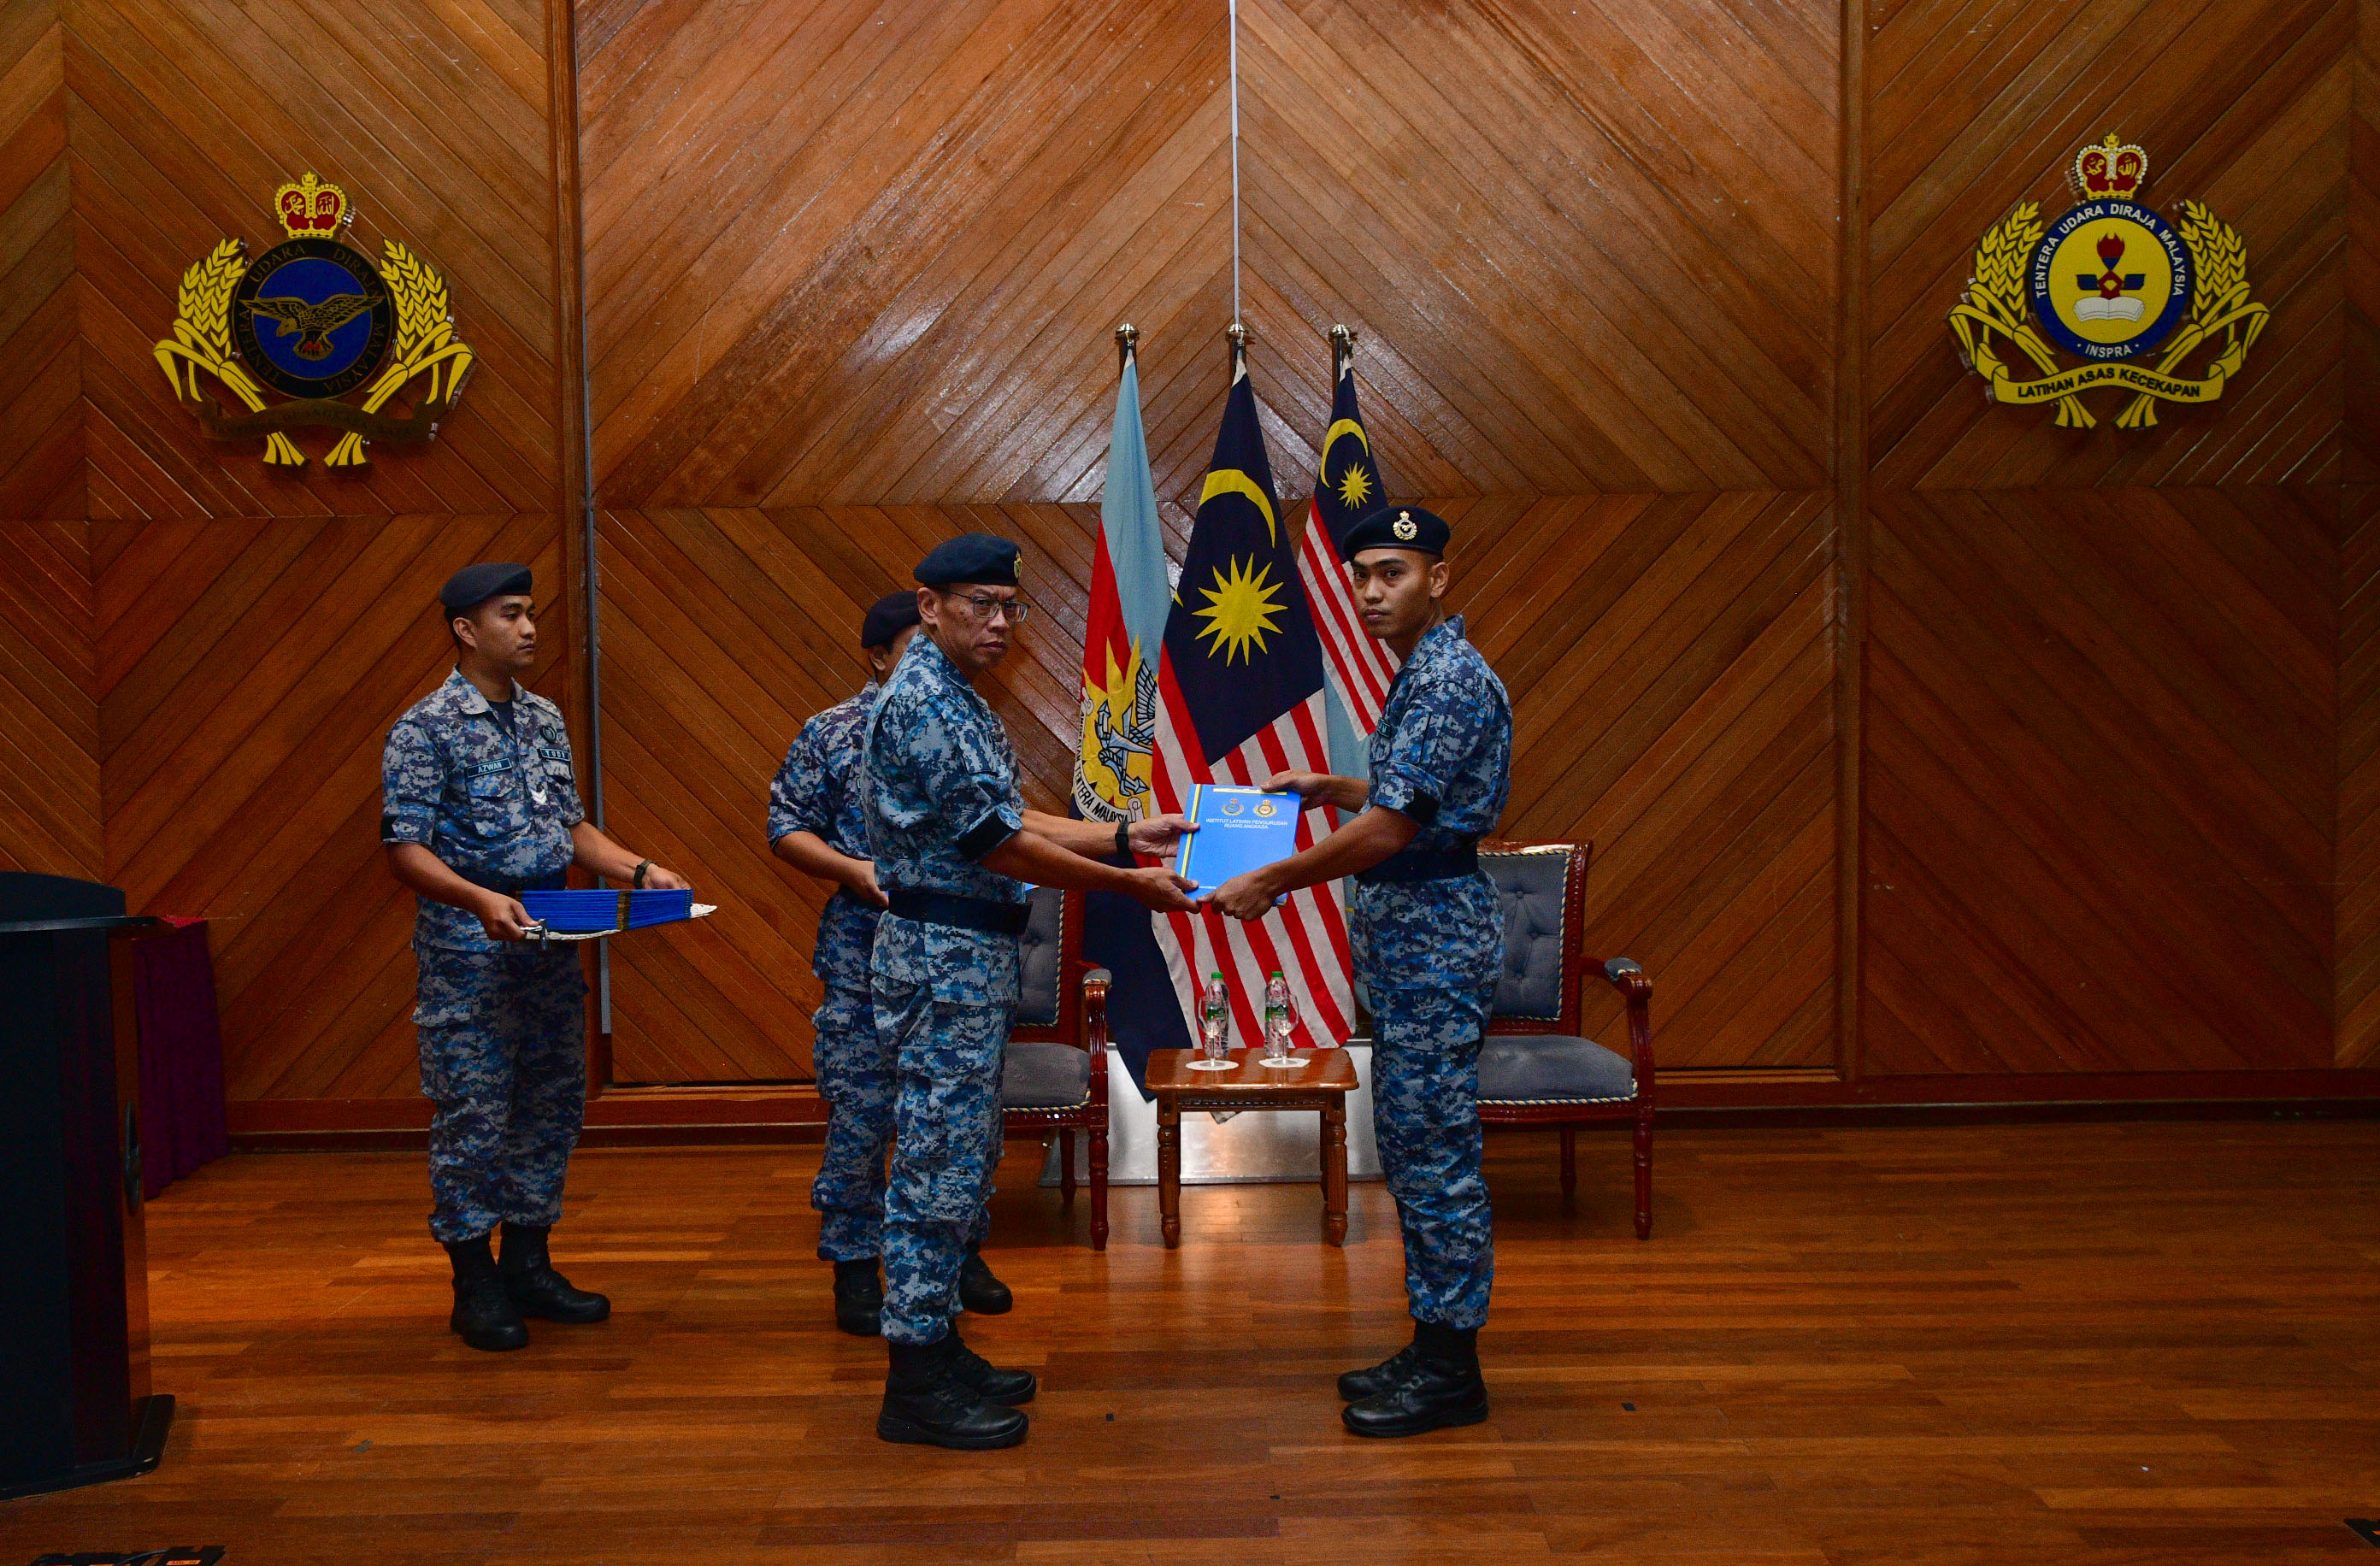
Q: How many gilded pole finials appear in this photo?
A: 3